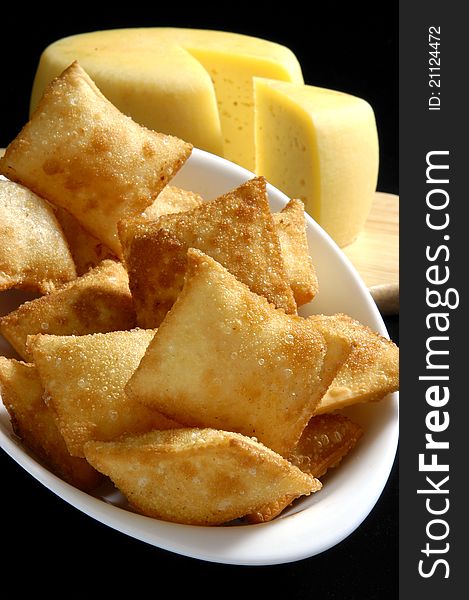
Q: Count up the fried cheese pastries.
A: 12